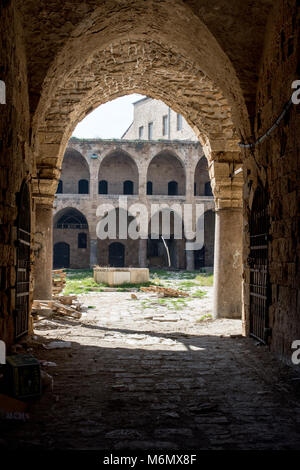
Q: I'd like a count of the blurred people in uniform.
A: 0